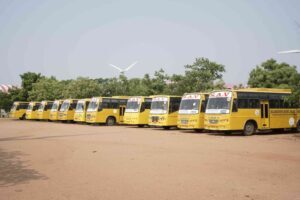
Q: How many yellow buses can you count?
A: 11